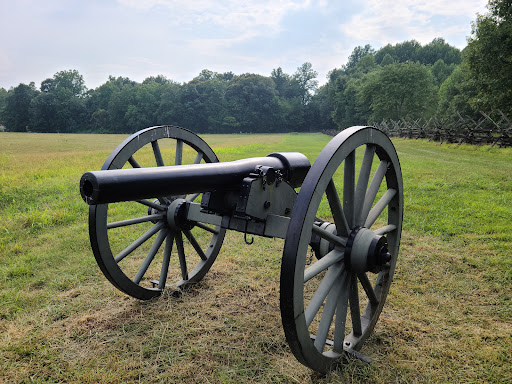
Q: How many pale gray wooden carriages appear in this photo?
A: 1